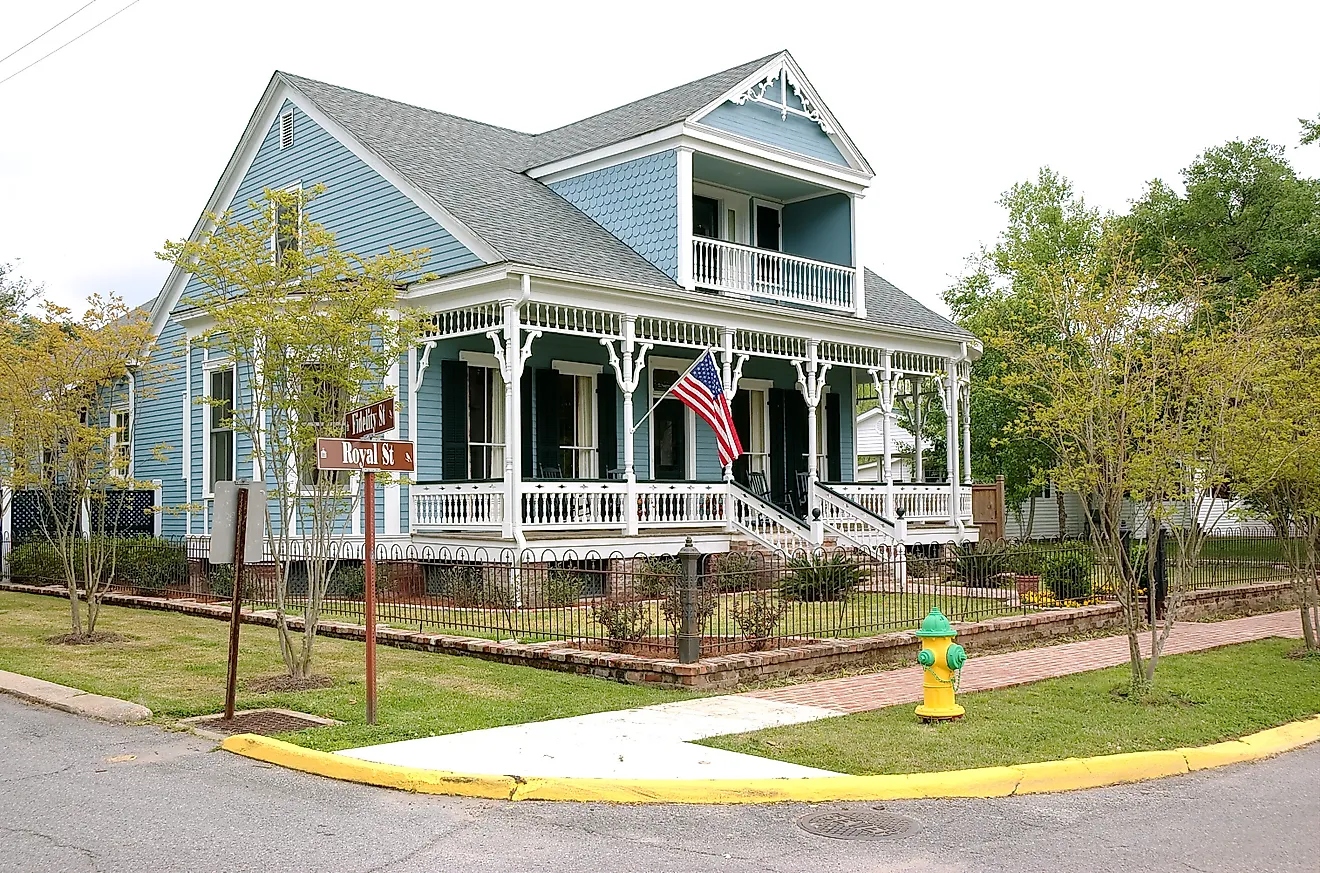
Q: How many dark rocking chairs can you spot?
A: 4